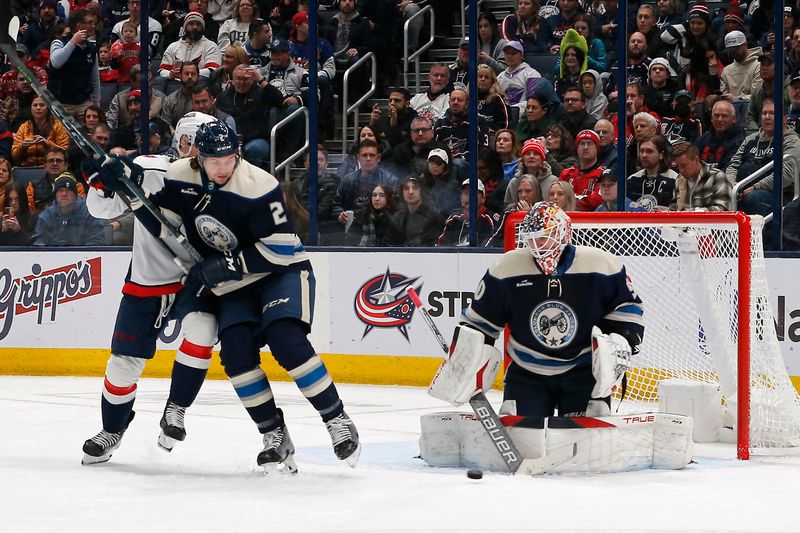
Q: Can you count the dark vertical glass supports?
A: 5